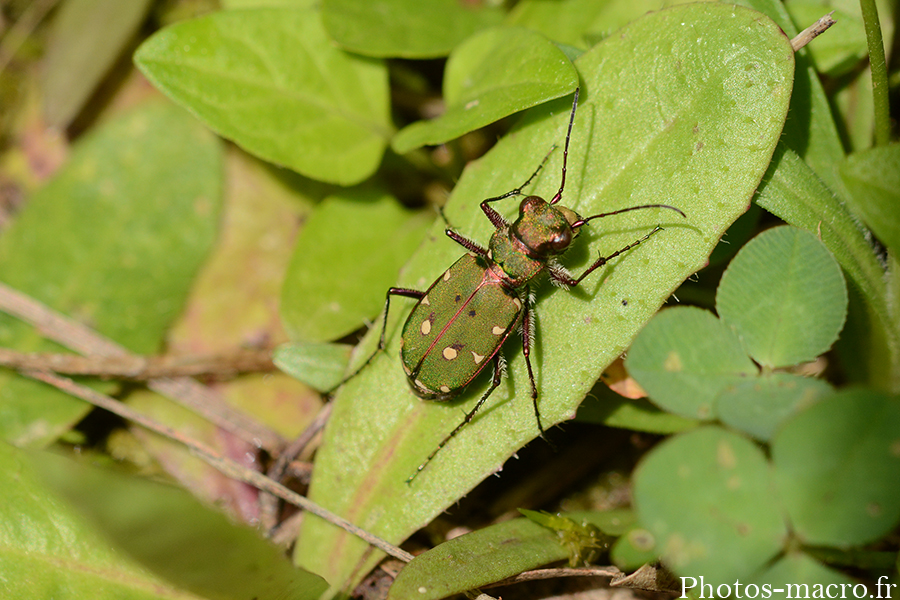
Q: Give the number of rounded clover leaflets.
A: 6